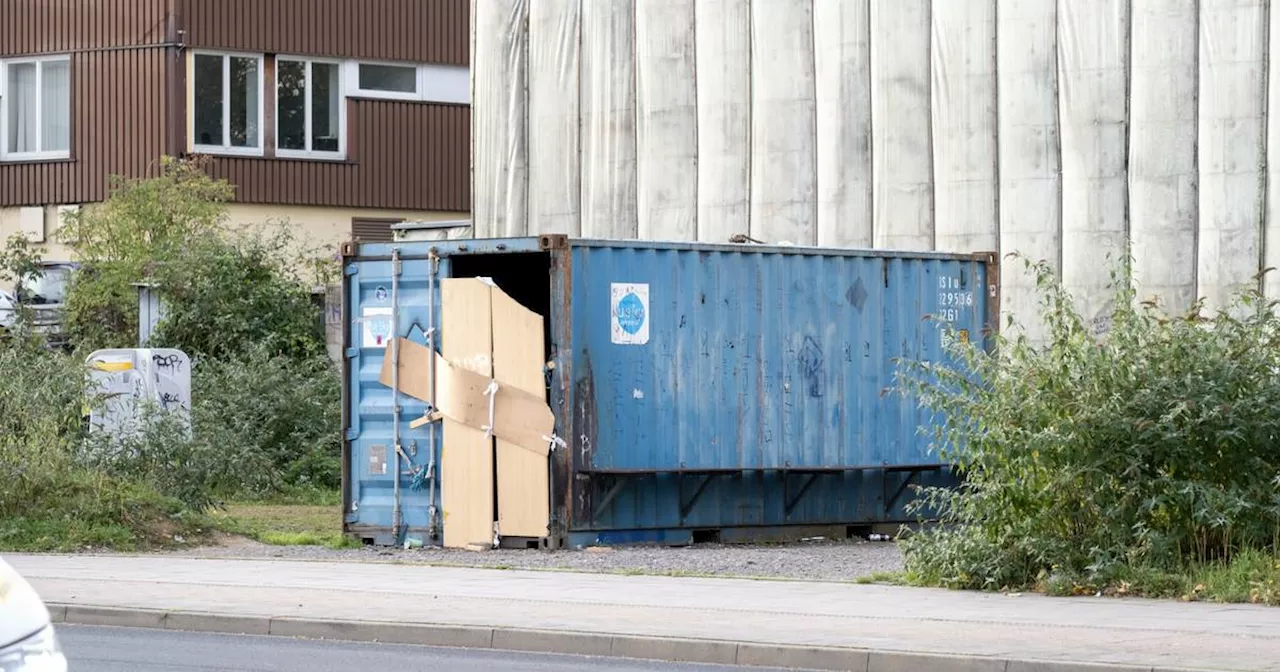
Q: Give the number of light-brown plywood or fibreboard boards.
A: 3